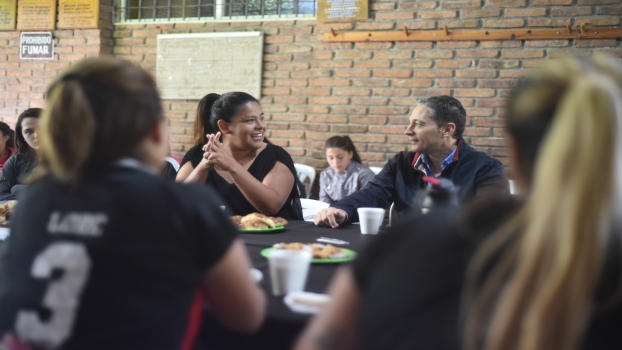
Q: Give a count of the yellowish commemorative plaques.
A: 4